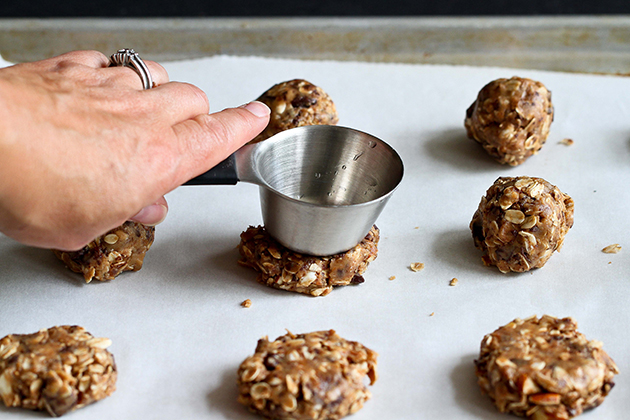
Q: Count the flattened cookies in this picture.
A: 4